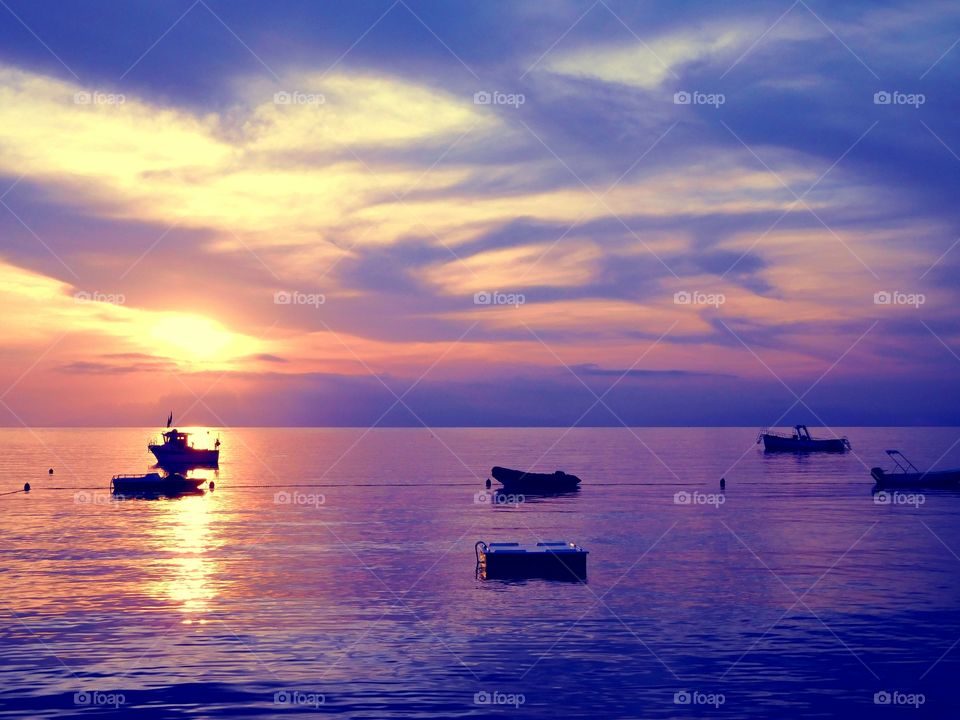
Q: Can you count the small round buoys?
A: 5